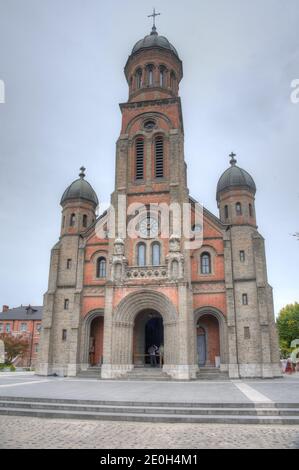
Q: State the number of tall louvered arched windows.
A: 2